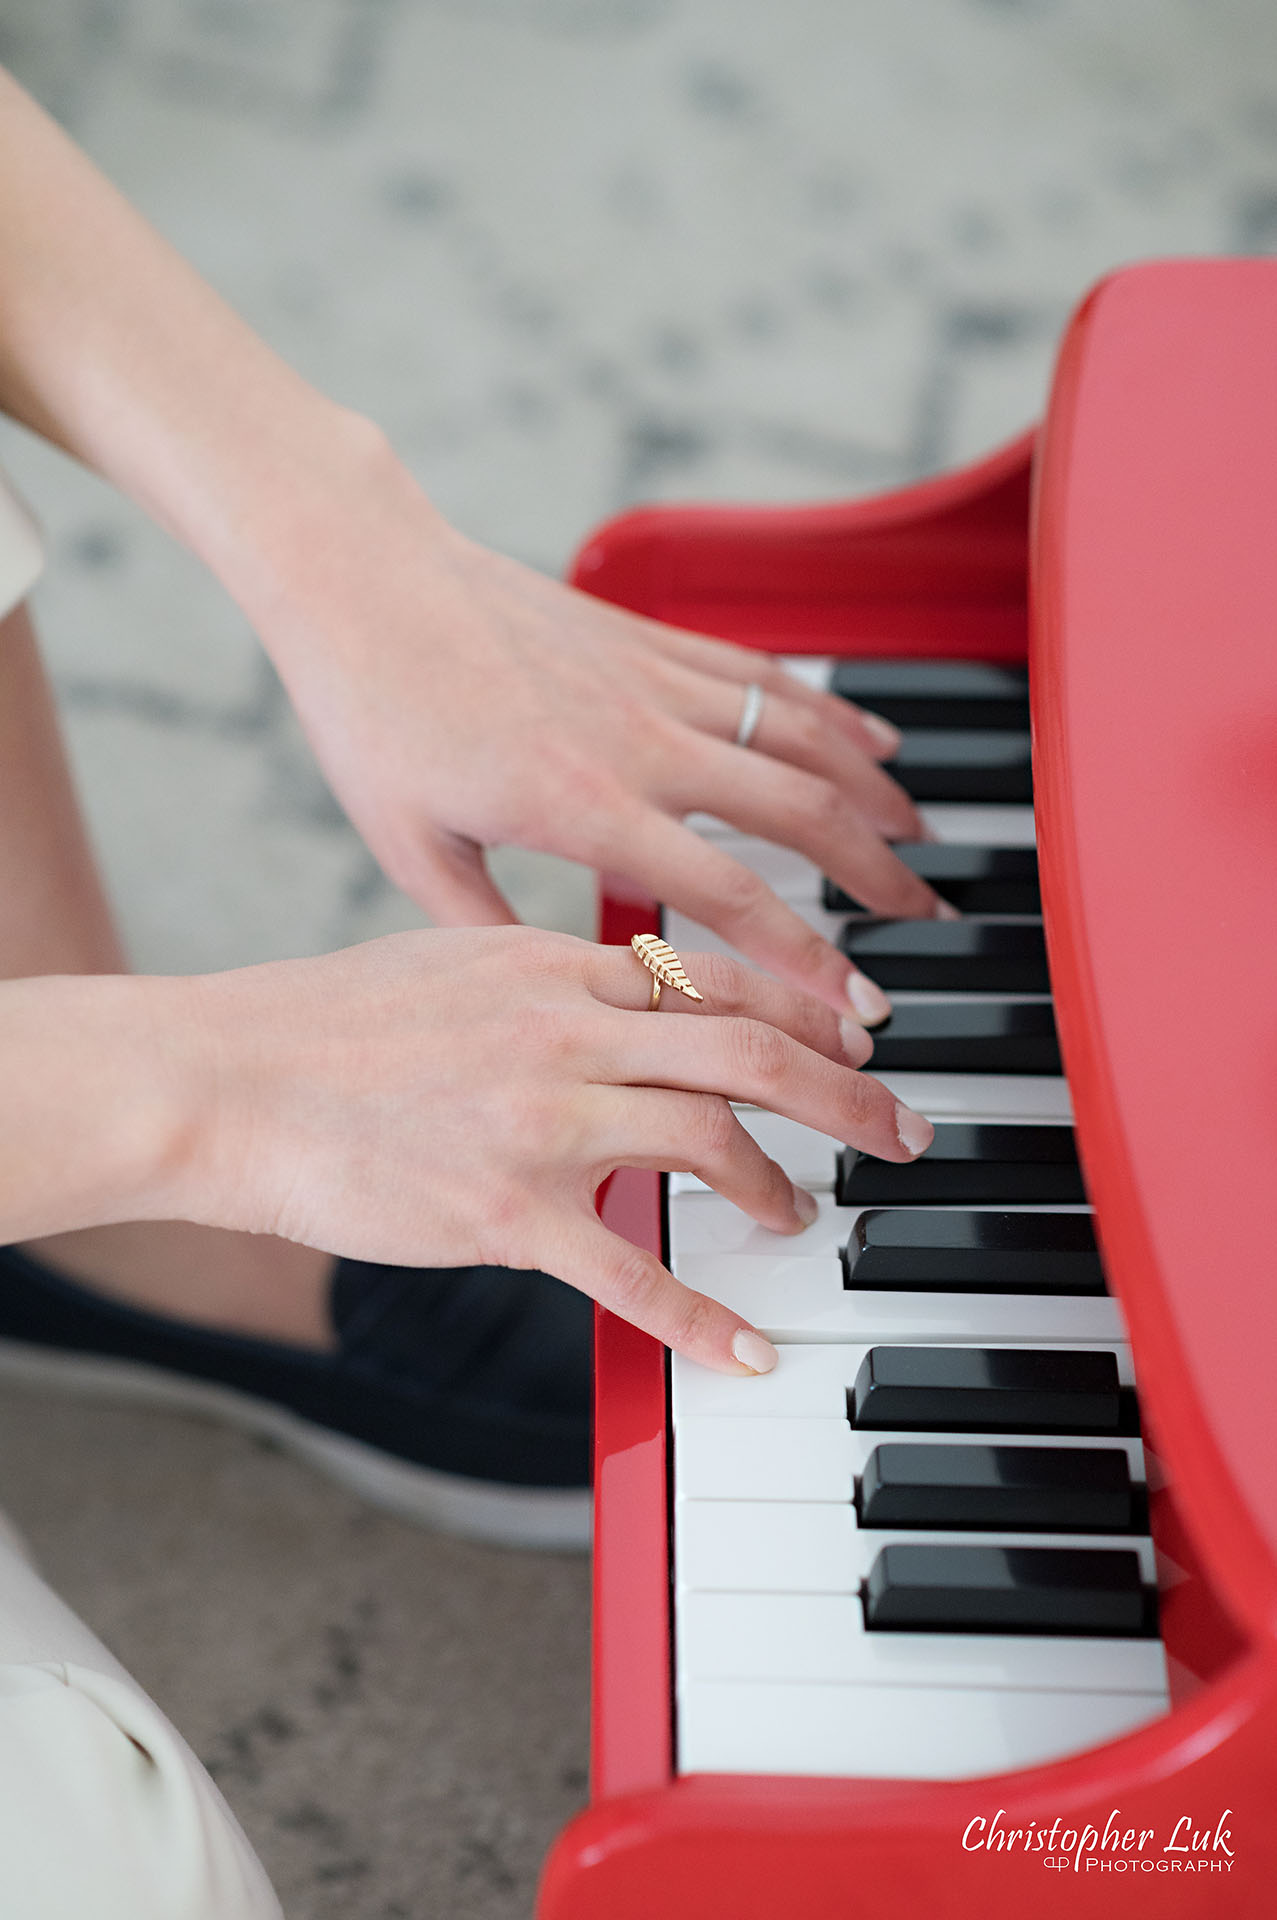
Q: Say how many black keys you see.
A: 10